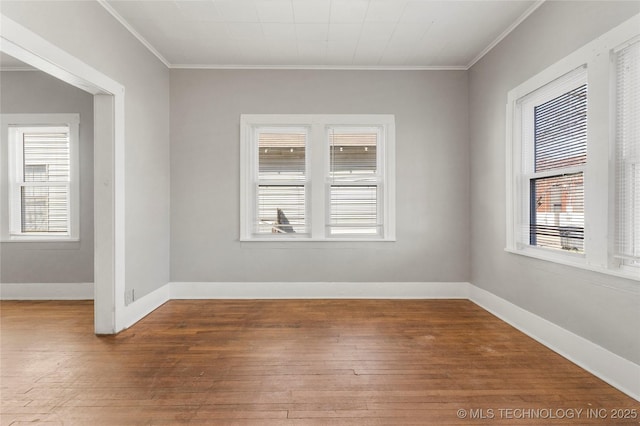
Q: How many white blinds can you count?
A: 5